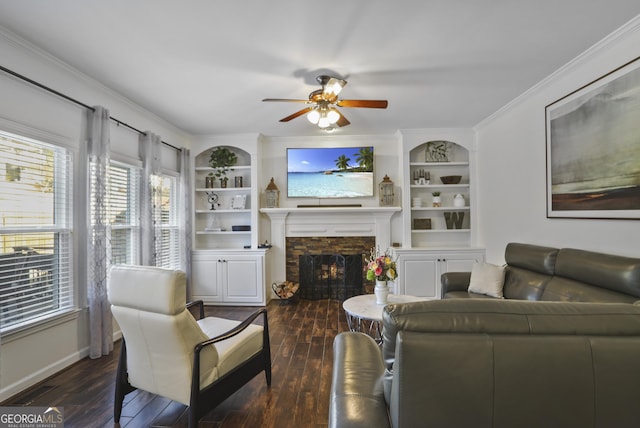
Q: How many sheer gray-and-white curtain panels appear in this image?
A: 3